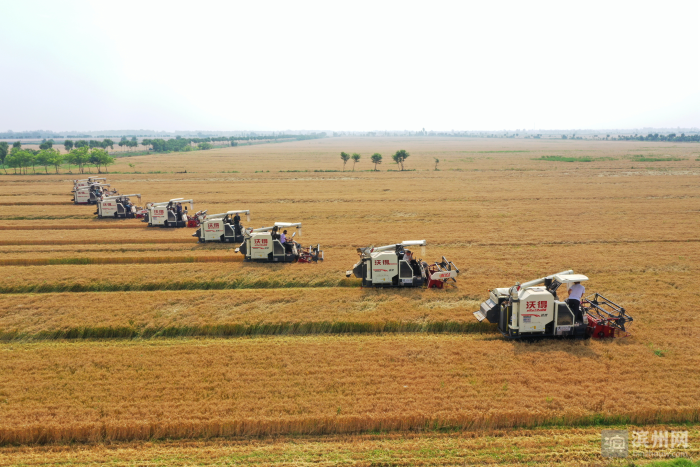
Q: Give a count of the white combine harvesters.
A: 8